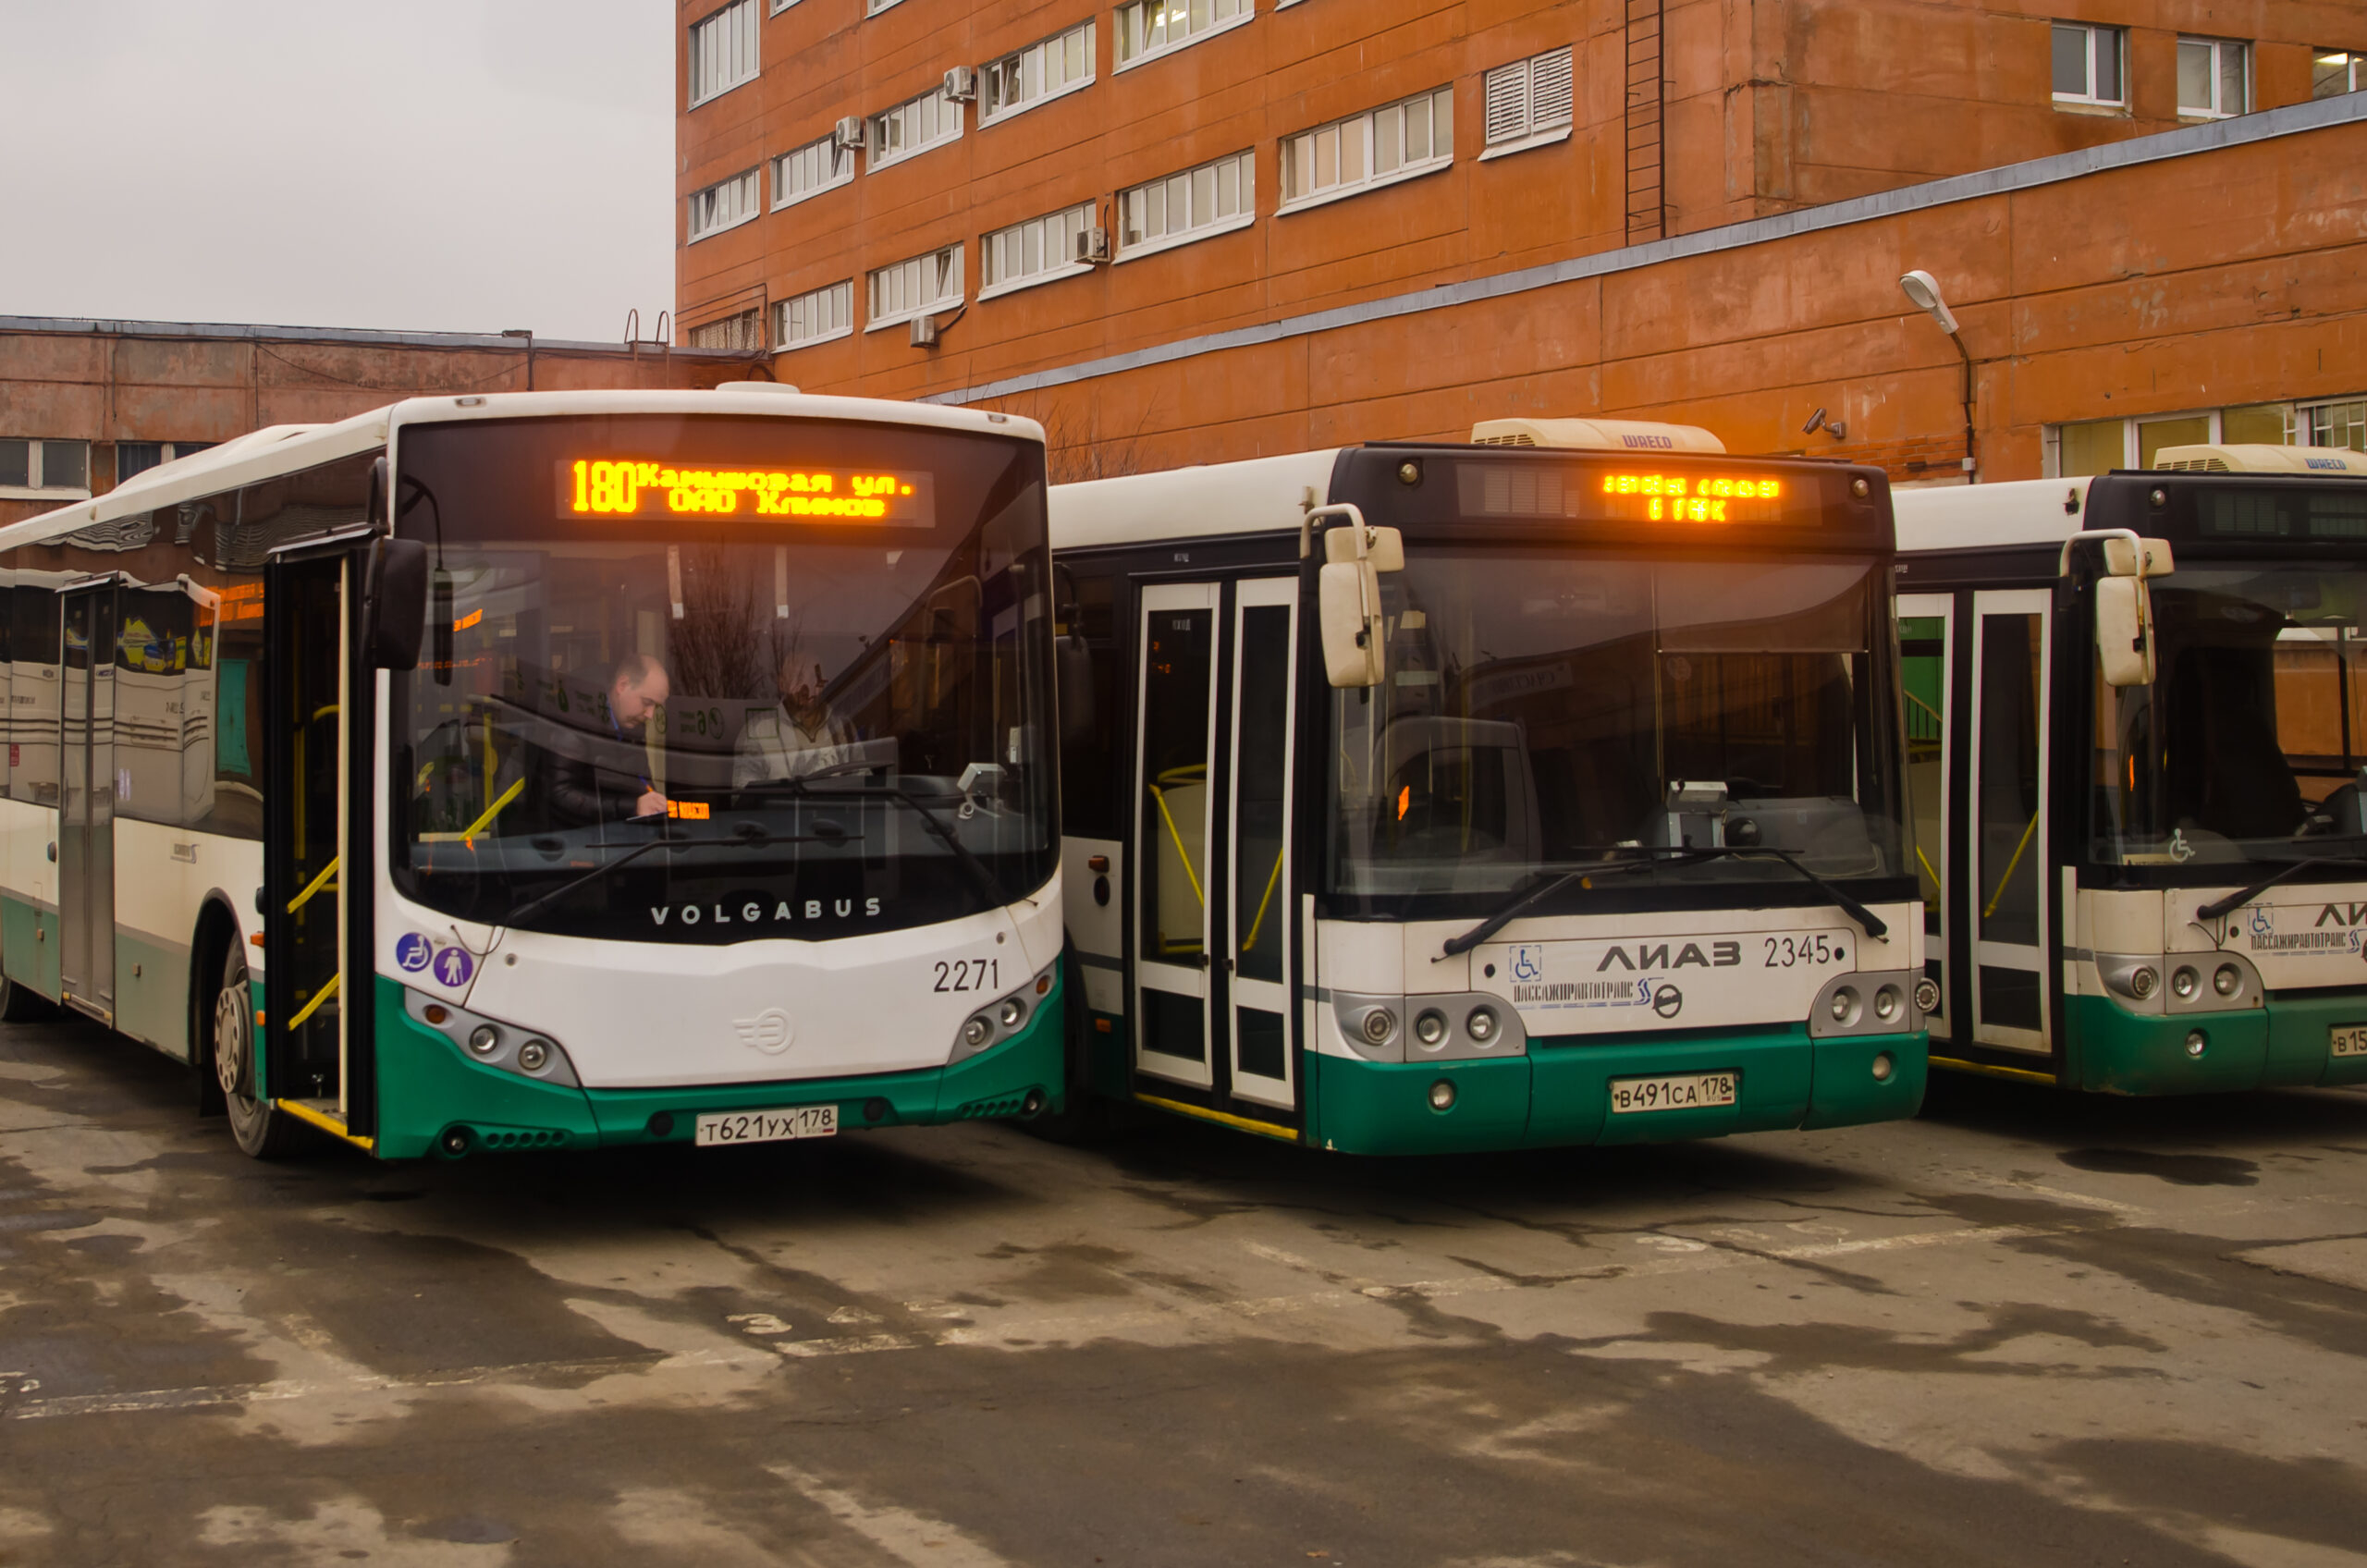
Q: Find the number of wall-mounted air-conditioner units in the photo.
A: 4